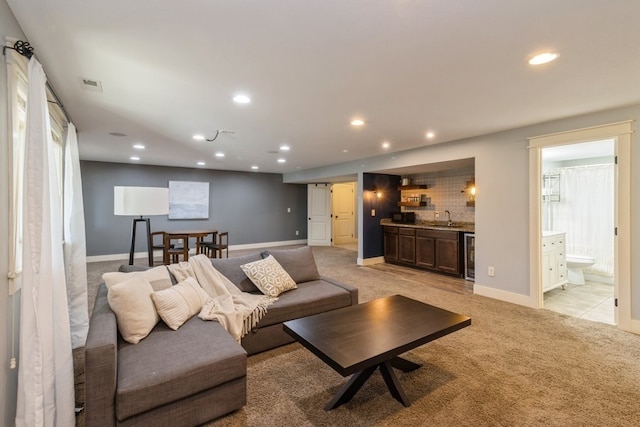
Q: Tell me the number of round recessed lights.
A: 13